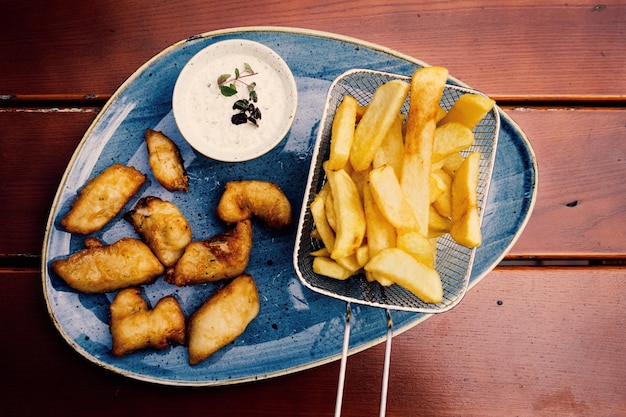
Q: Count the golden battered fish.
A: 8